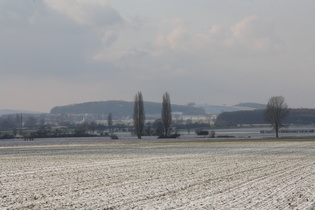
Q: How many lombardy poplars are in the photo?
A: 2